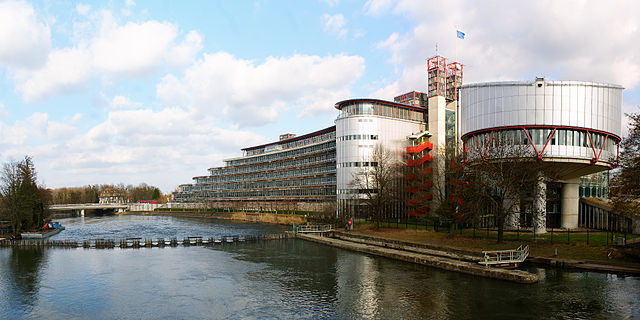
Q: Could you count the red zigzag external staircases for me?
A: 1